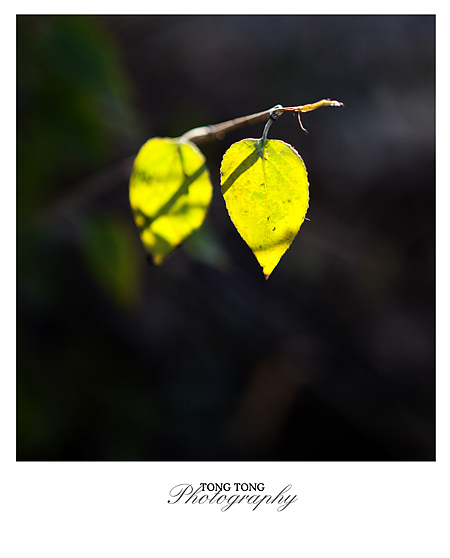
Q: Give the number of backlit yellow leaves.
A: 2